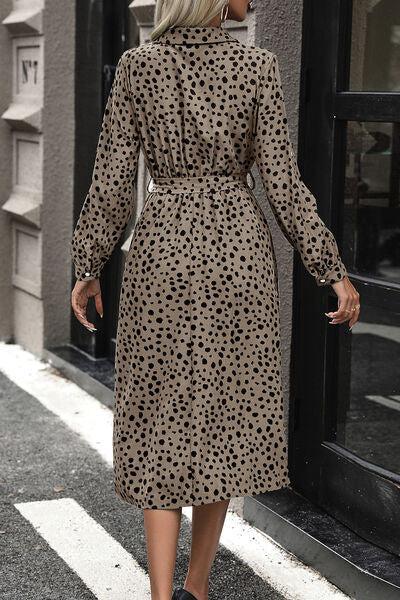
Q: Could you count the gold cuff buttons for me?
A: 2